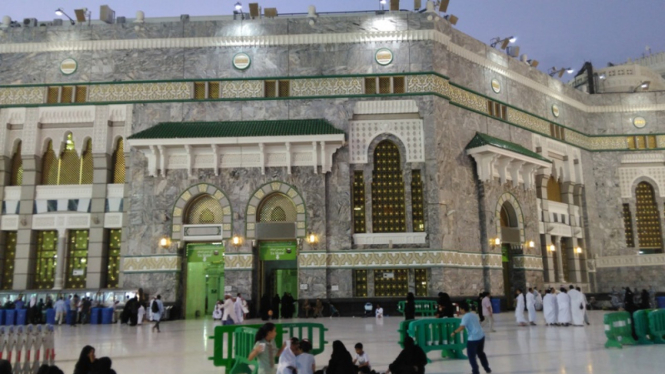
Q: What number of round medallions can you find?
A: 6